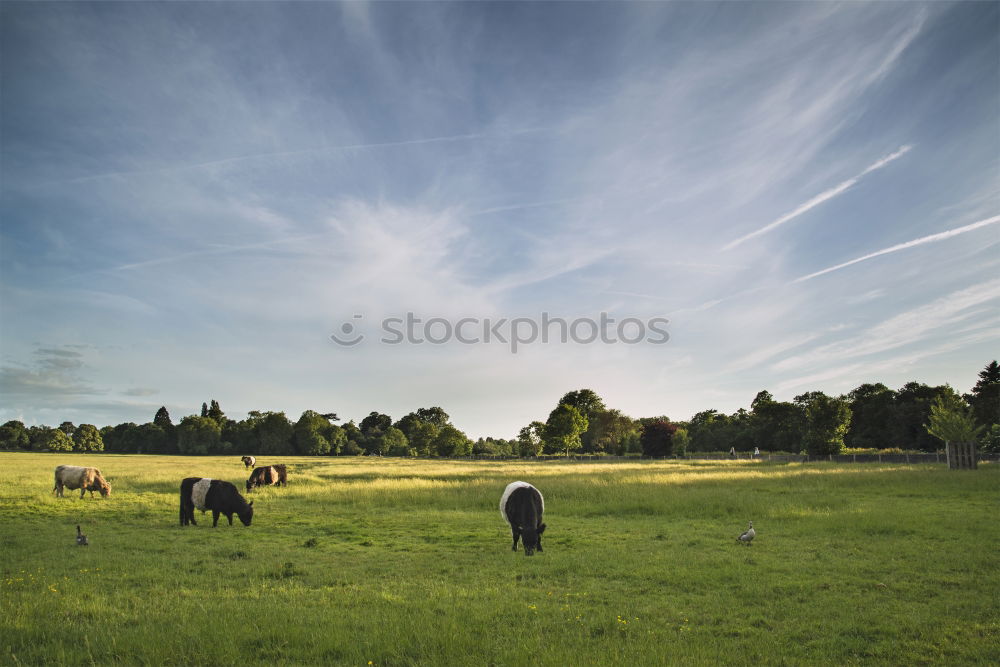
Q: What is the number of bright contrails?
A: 2